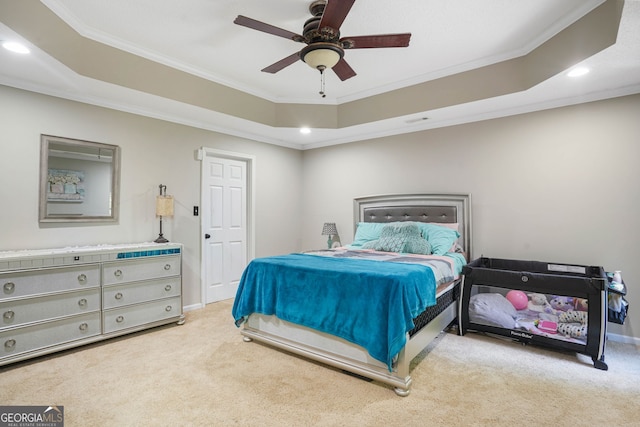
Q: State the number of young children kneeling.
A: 0